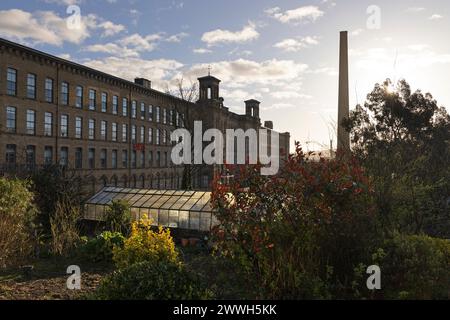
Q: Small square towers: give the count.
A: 2